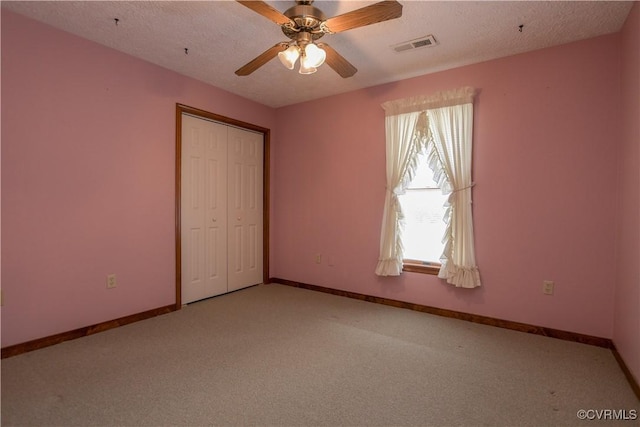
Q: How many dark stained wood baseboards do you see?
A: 3